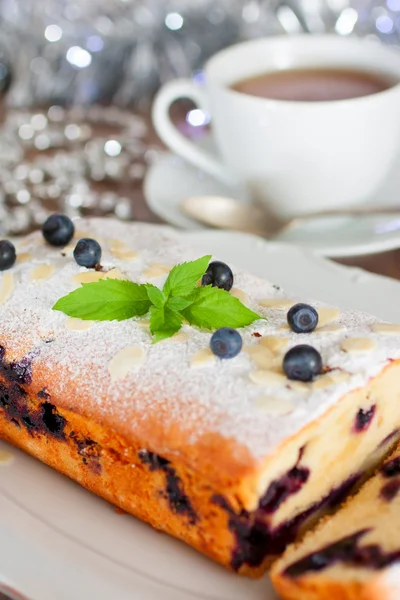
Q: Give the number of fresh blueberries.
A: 7